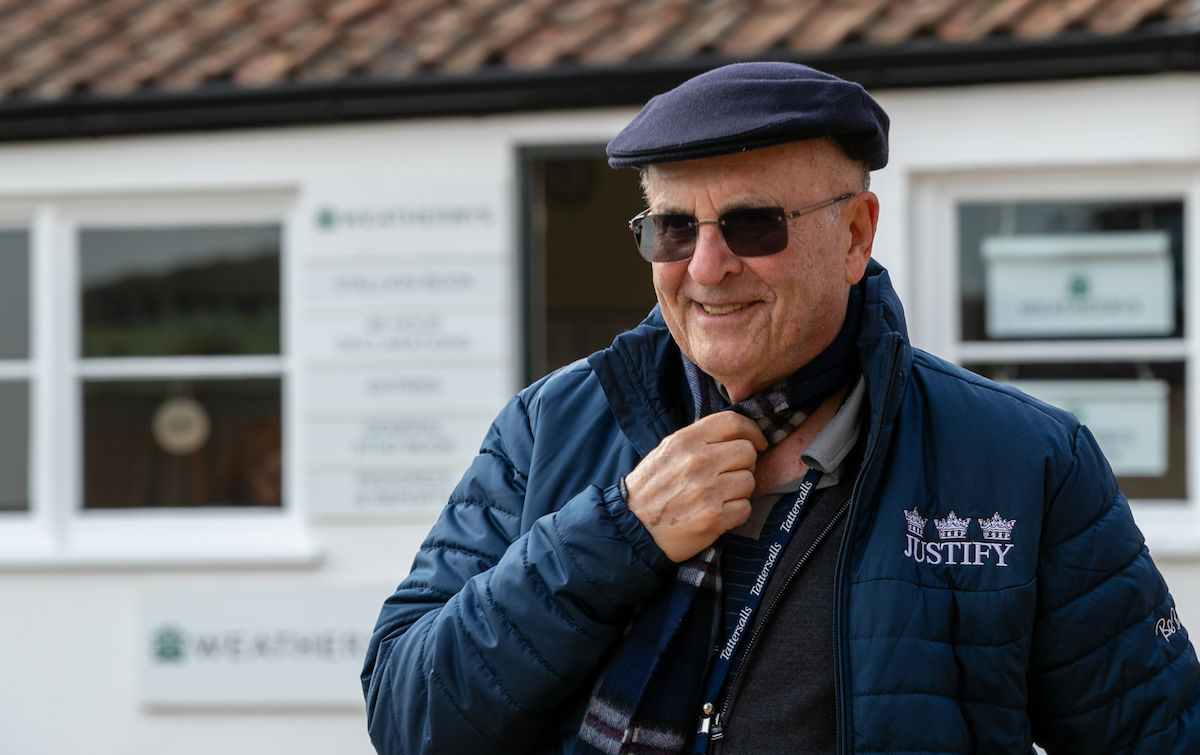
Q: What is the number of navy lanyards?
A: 1